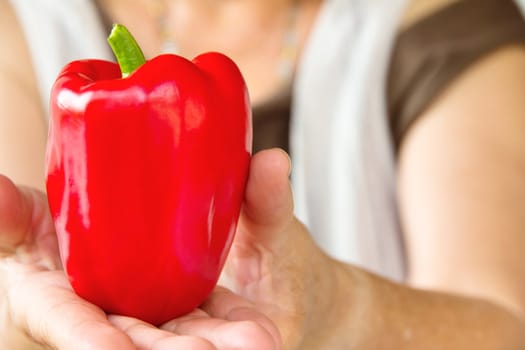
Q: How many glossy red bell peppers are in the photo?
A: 1